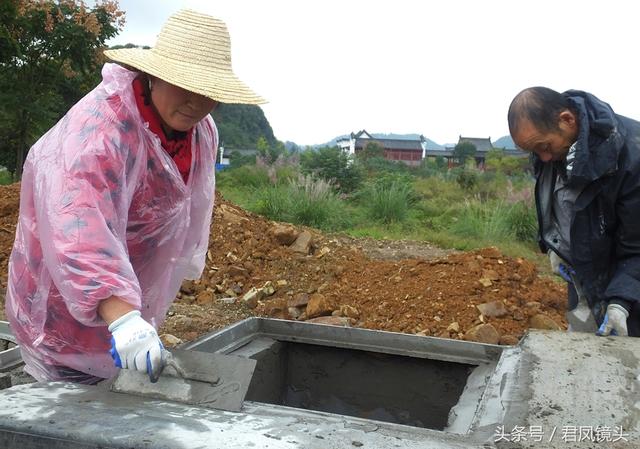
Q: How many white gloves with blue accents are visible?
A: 3